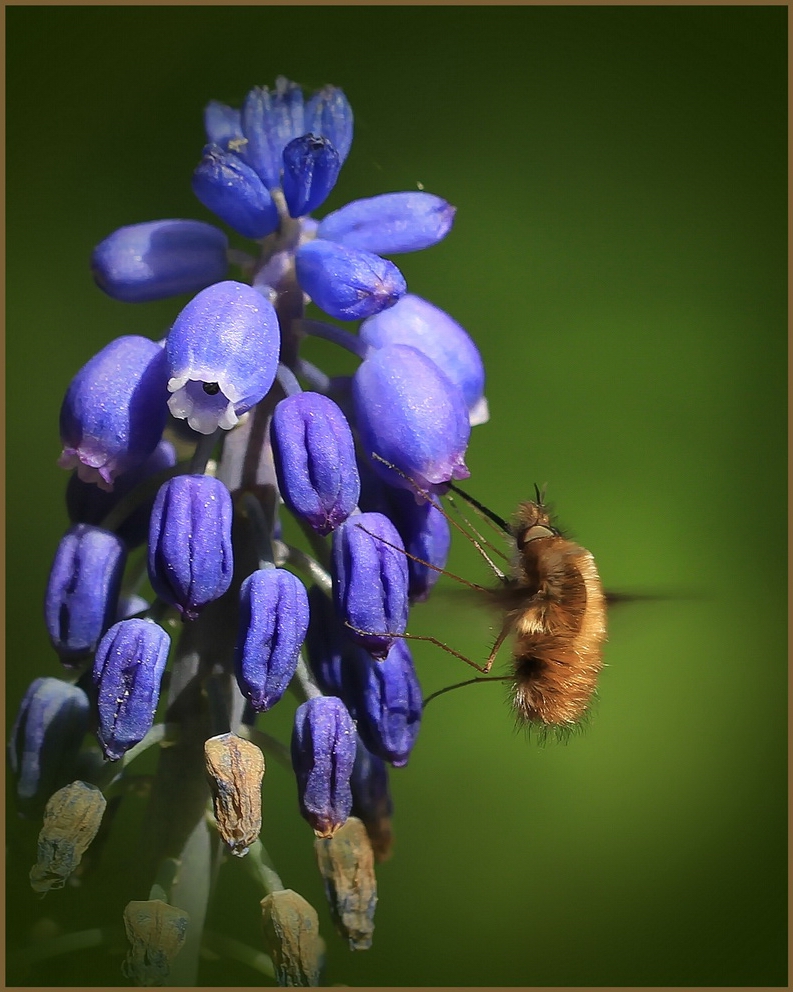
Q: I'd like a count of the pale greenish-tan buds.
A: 5